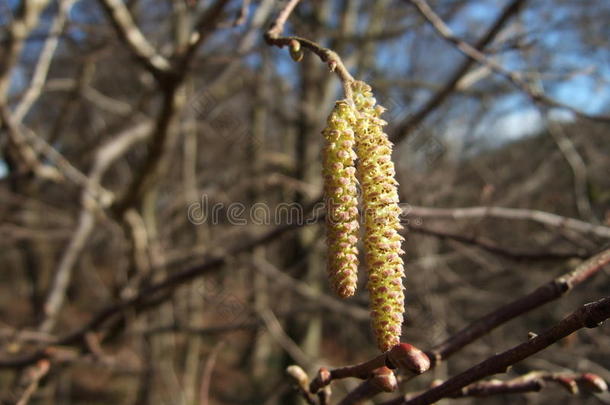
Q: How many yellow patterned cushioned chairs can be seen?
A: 0